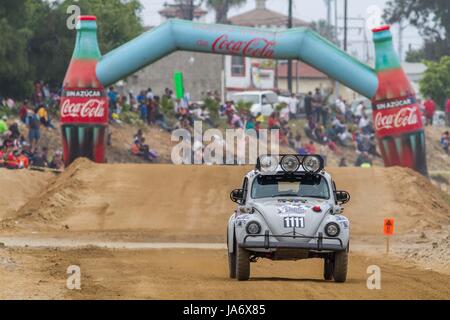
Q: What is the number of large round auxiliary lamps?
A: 3